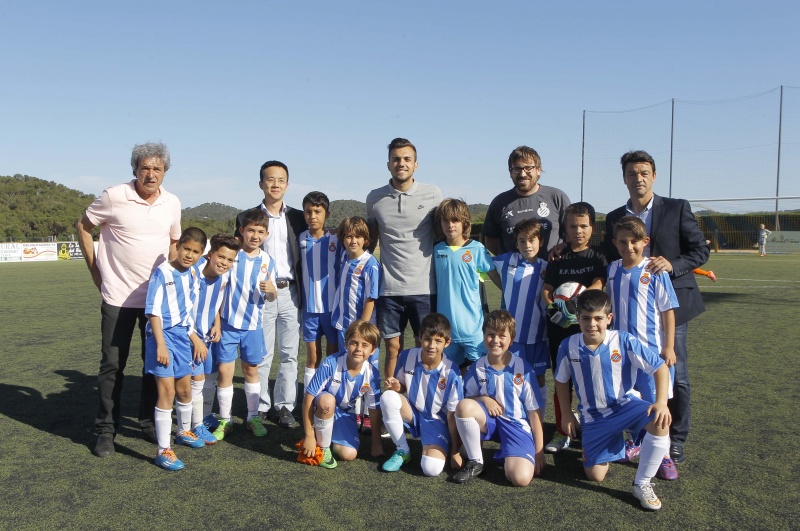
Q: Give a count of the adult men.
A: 5